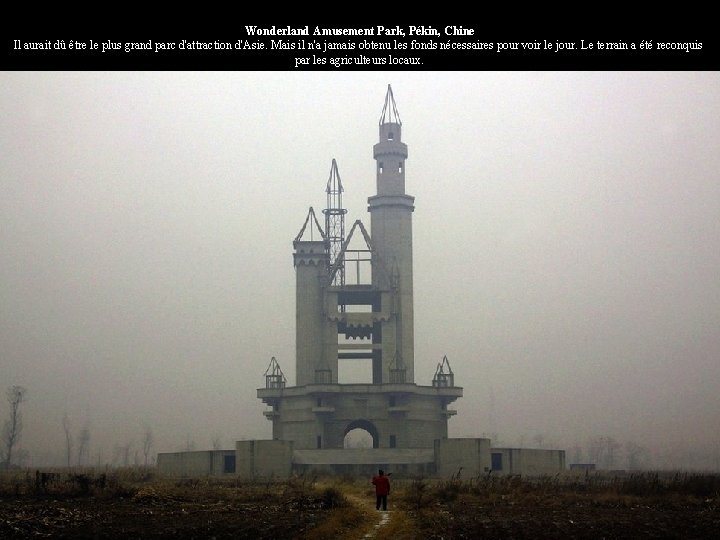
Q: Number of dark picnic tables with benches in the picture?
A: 0